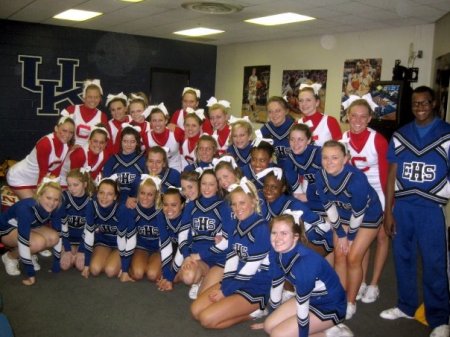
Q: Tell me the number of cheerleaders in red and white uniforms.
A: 11